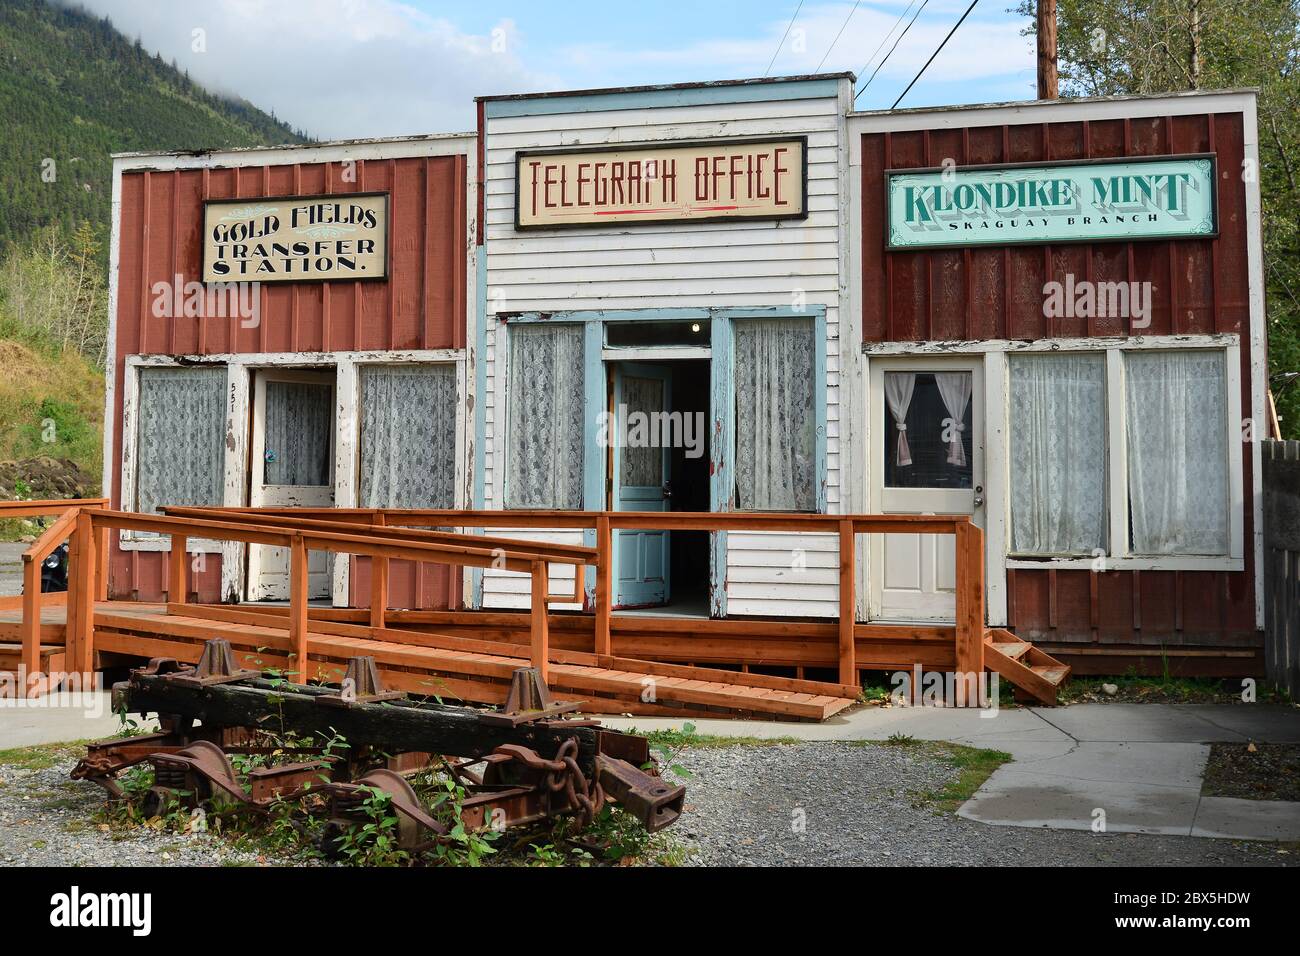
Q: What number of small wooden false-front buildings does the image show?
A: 3